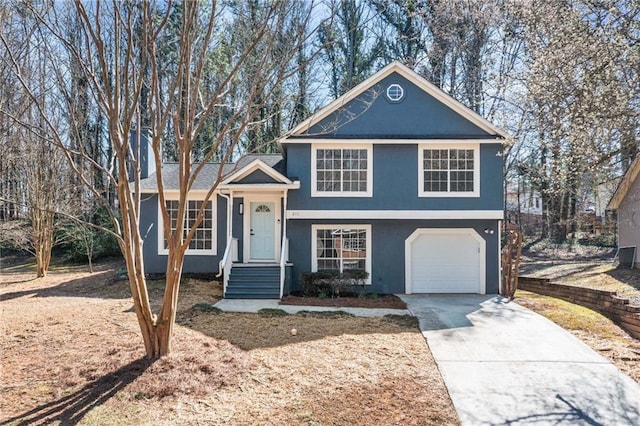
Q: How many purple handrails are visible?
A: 0